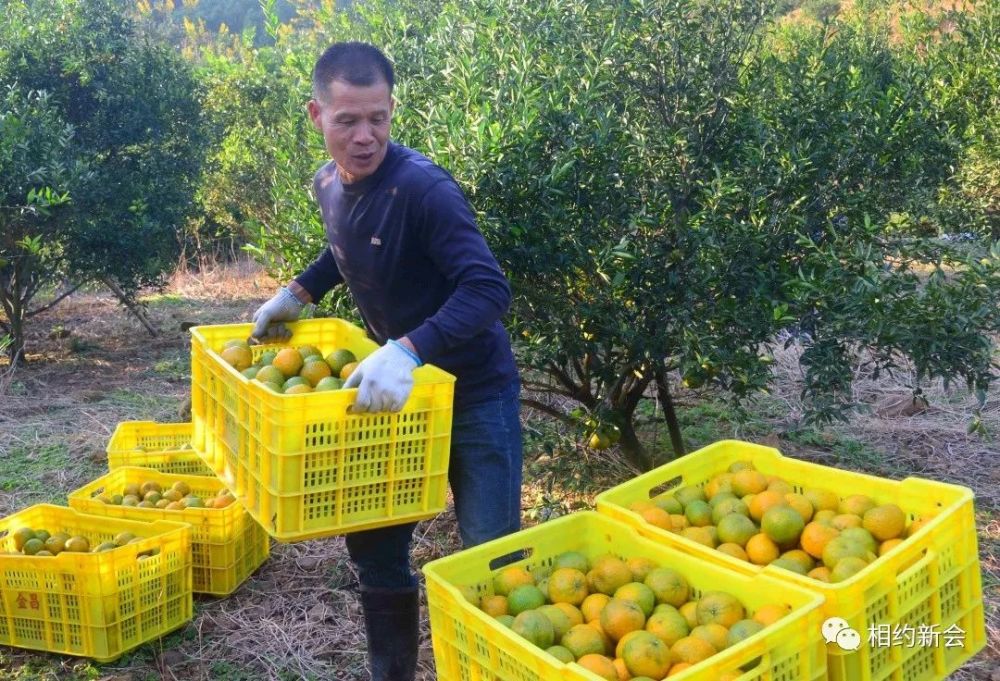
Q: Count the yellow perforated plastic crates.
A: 6